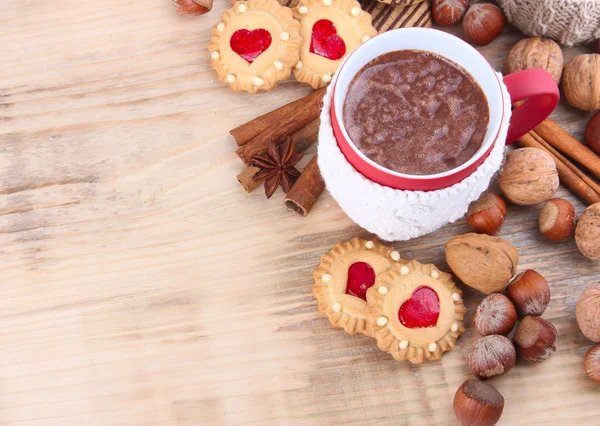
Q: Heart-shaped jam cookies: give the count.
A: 4